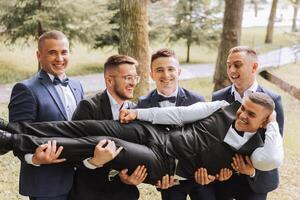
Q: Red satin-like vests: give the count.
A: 0